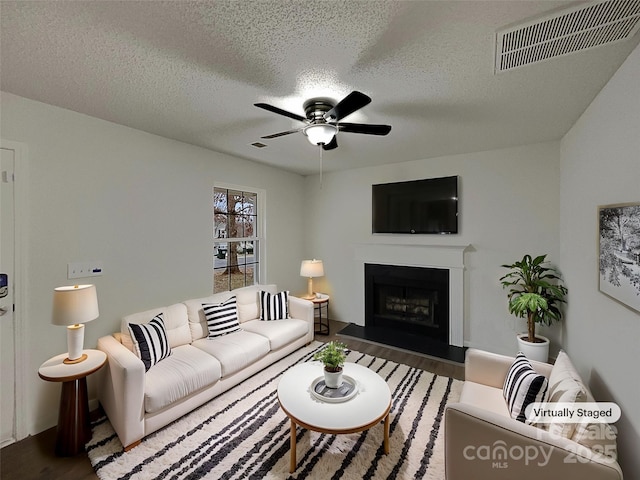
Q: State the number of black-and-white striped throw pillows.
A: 4